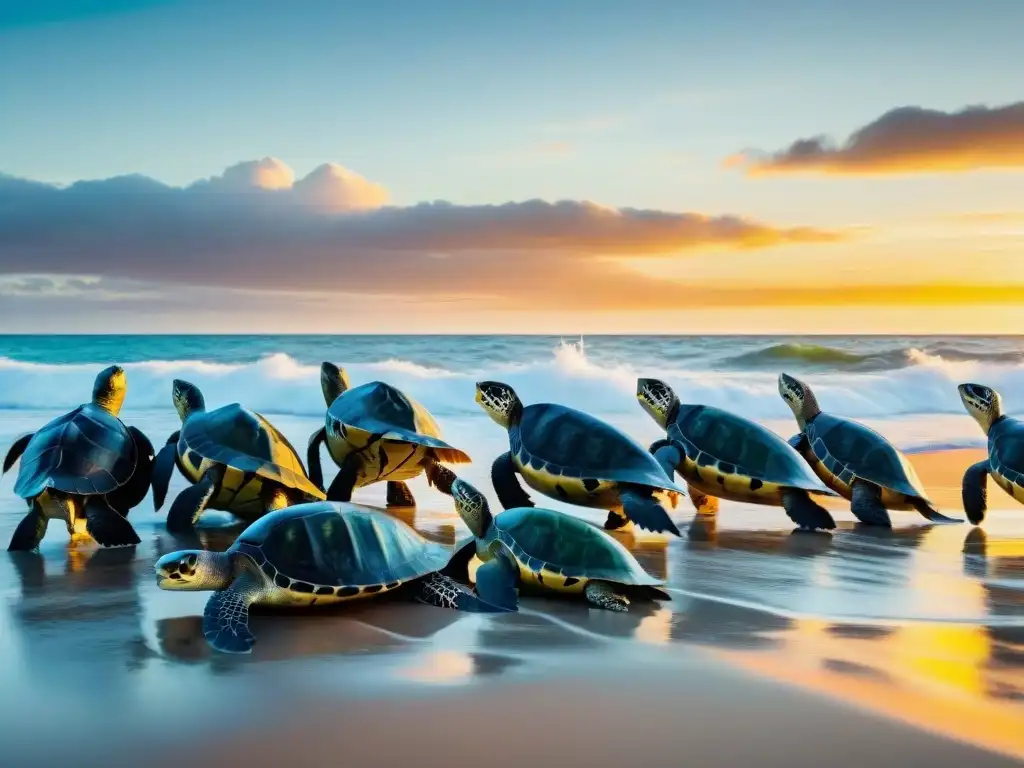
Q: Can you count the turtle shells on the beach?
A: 9